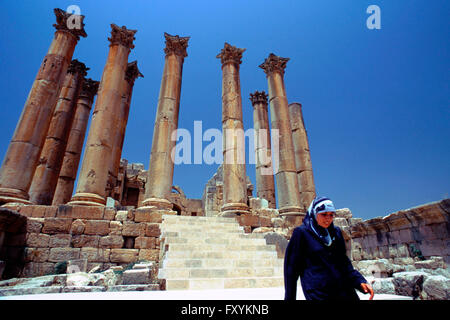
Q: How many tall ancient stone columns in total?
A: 10